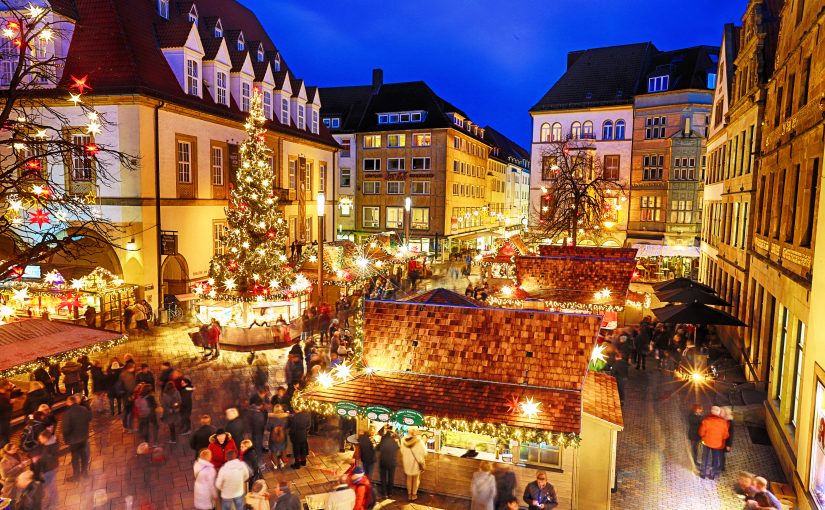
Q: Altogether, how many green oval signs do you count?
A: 3